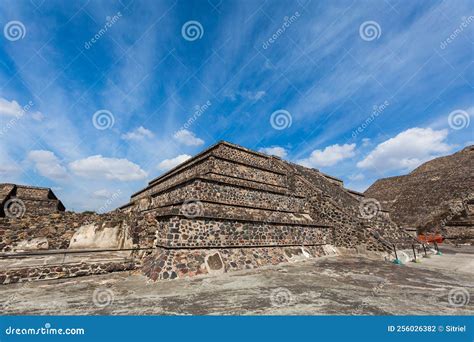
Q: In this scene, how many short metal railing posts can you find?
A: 4